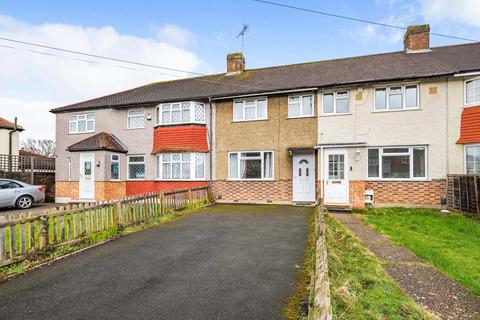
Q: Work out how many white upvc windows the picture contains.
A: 14